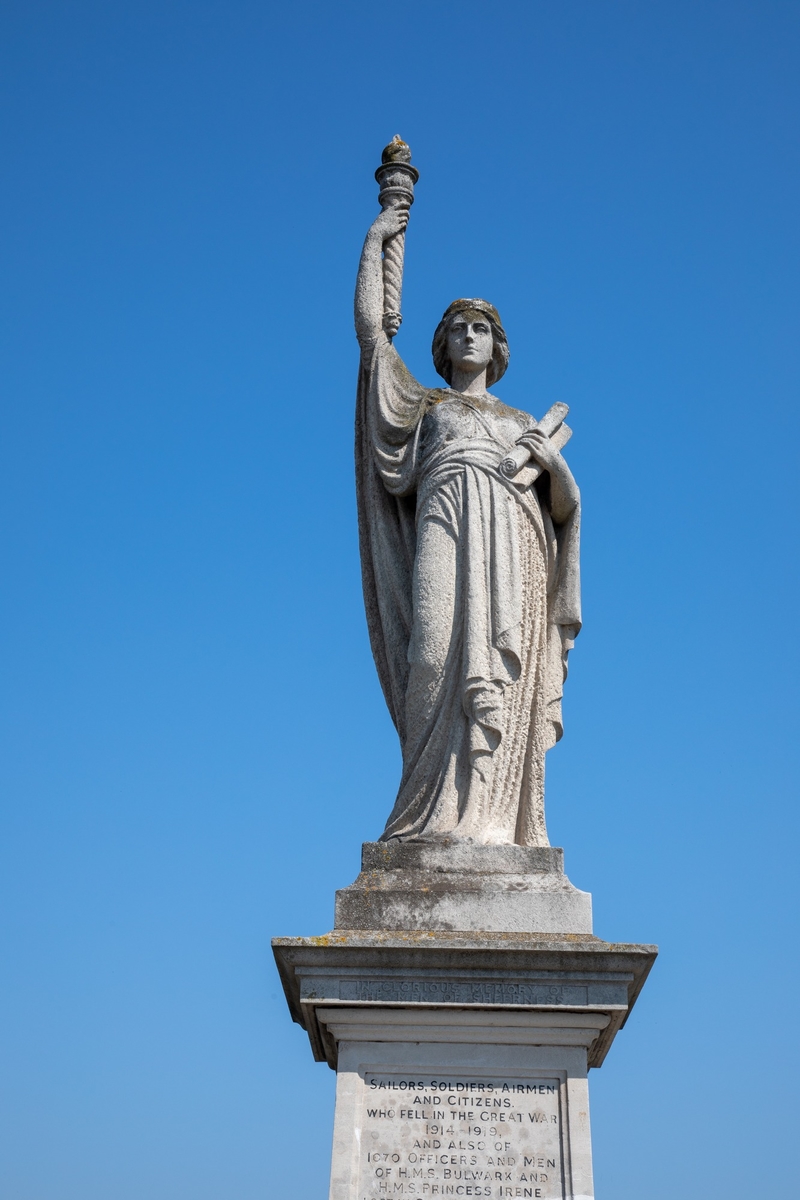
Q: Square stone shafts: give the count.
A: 1